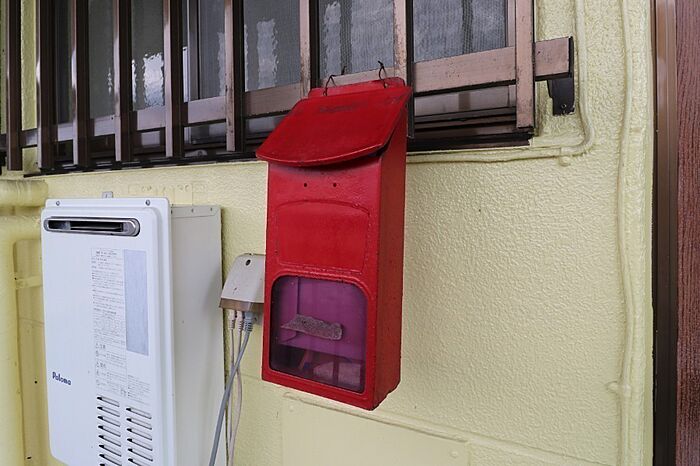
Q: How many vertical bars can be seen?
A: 9